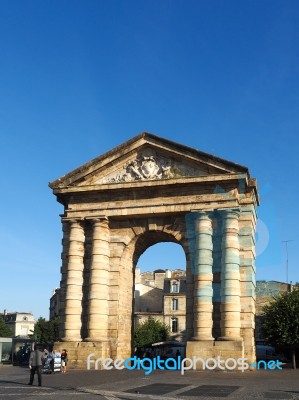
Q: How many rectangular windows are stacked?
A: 3